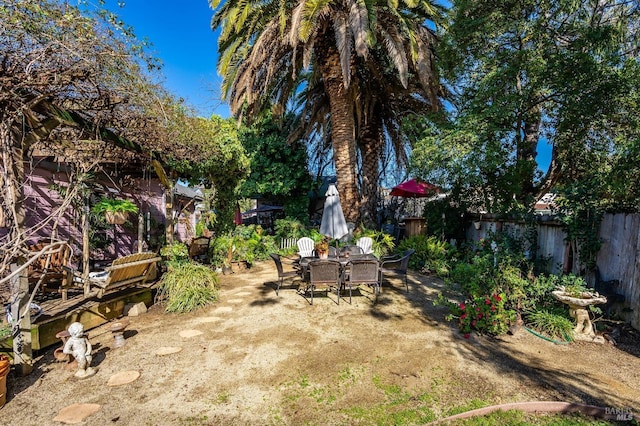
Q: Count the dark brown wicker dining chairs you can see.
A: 6